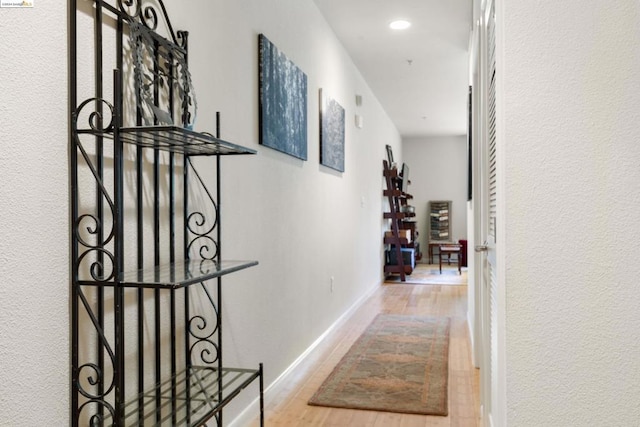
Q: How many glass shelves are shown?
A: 3